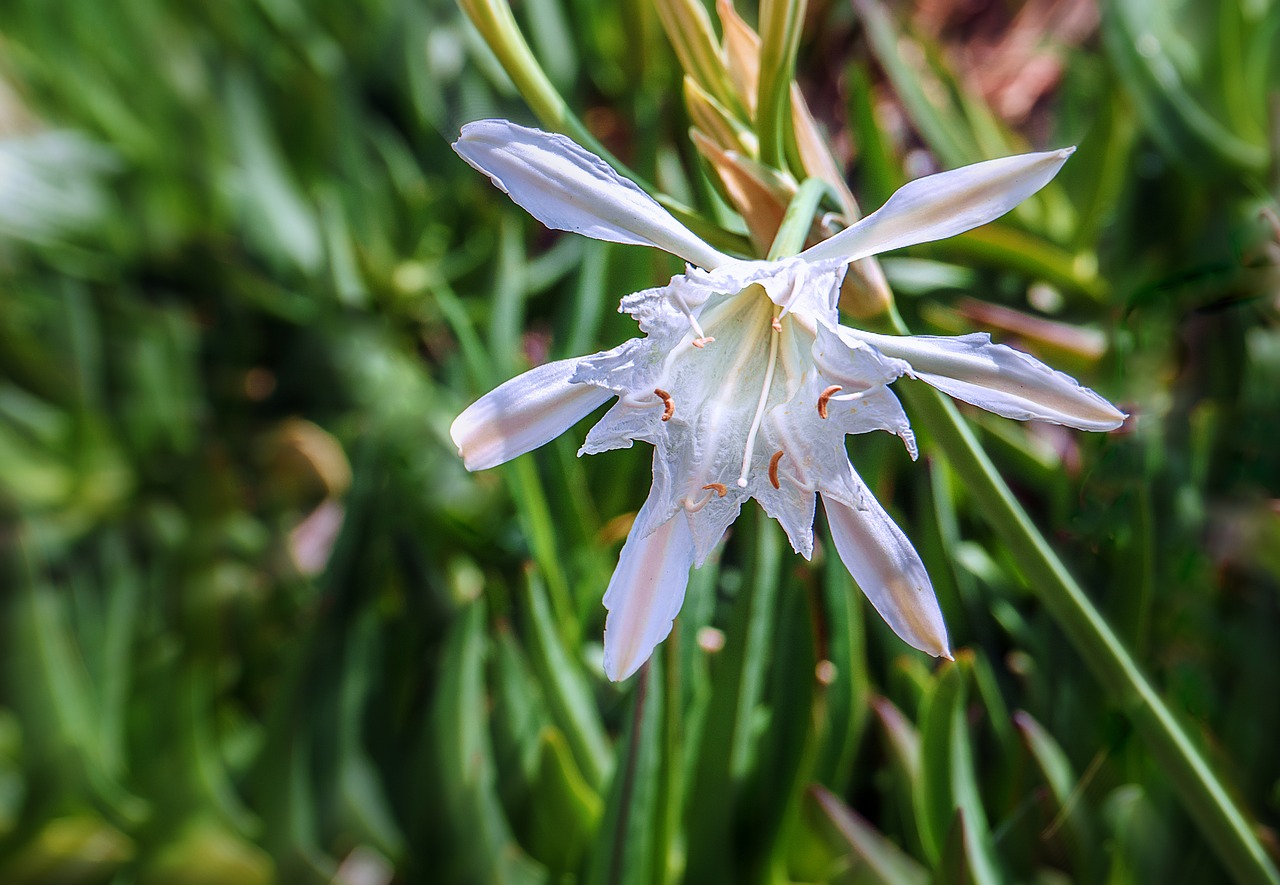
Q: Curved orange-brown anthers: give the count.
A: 6